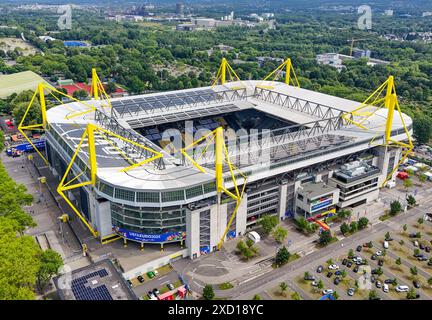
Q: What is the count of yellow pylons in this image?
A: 8